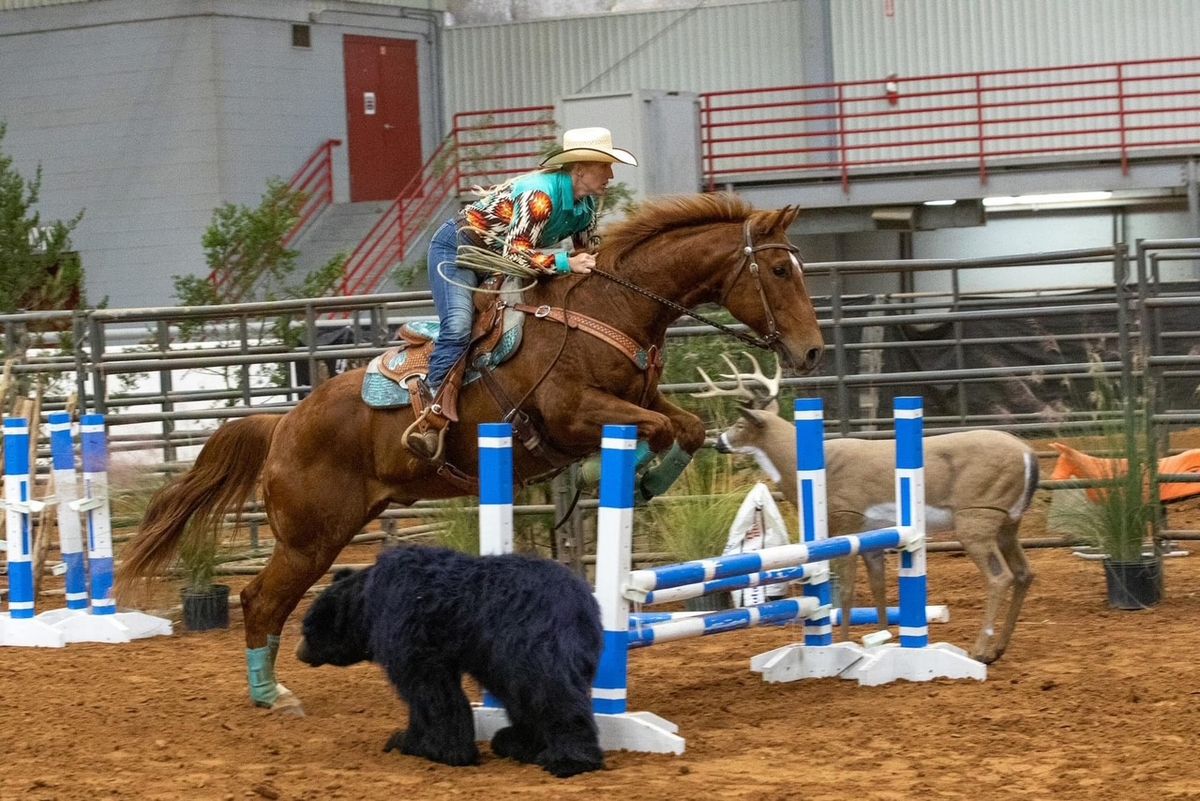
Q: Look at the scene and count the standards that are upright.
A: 7